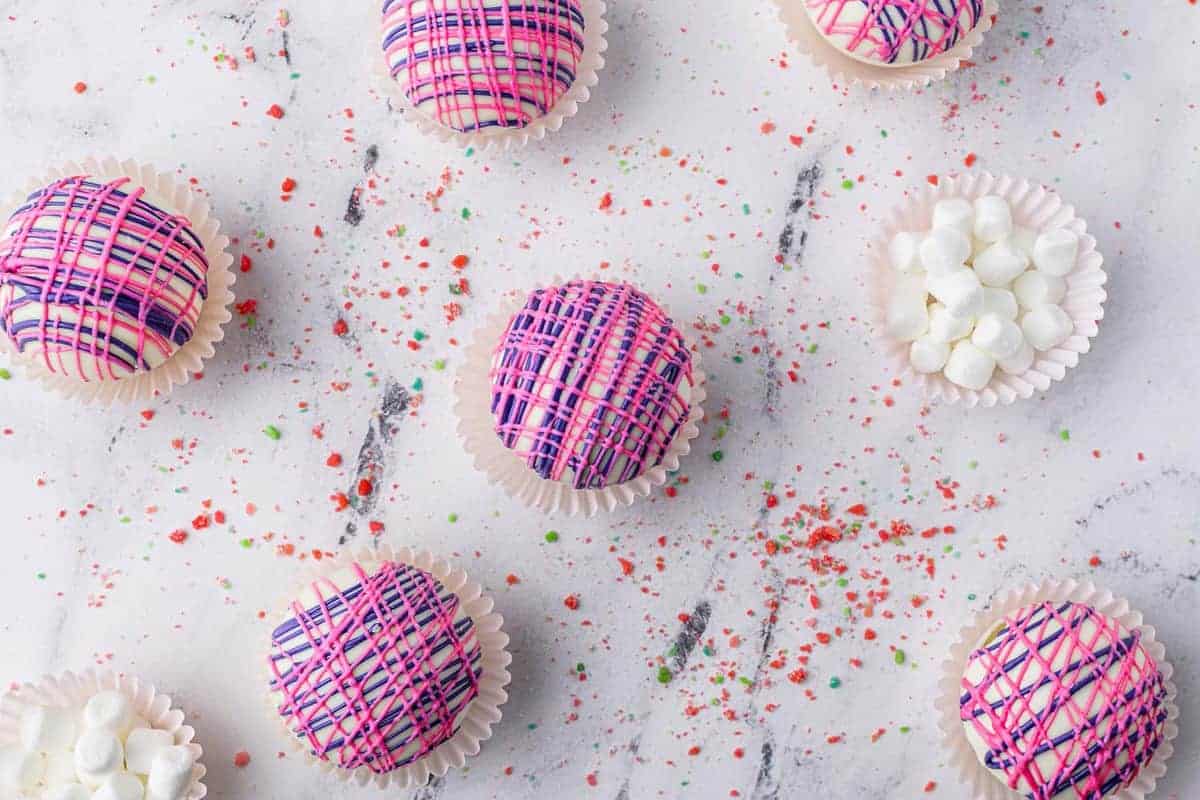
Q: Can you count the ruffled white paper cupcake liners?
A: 8